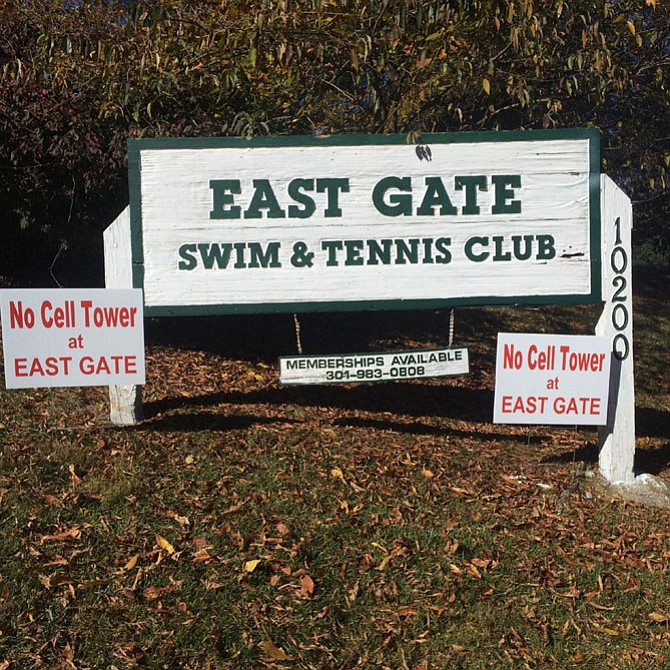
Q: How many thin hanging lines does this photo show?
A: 2